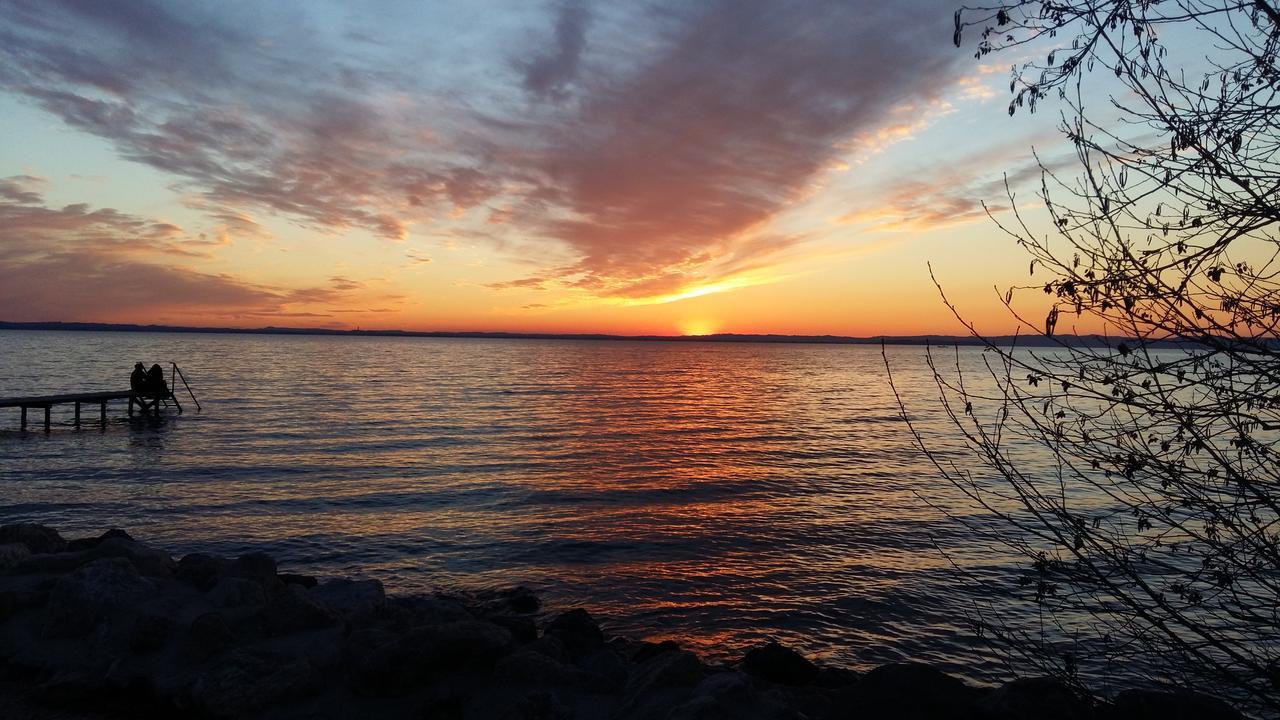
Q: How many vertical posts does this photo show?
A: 6